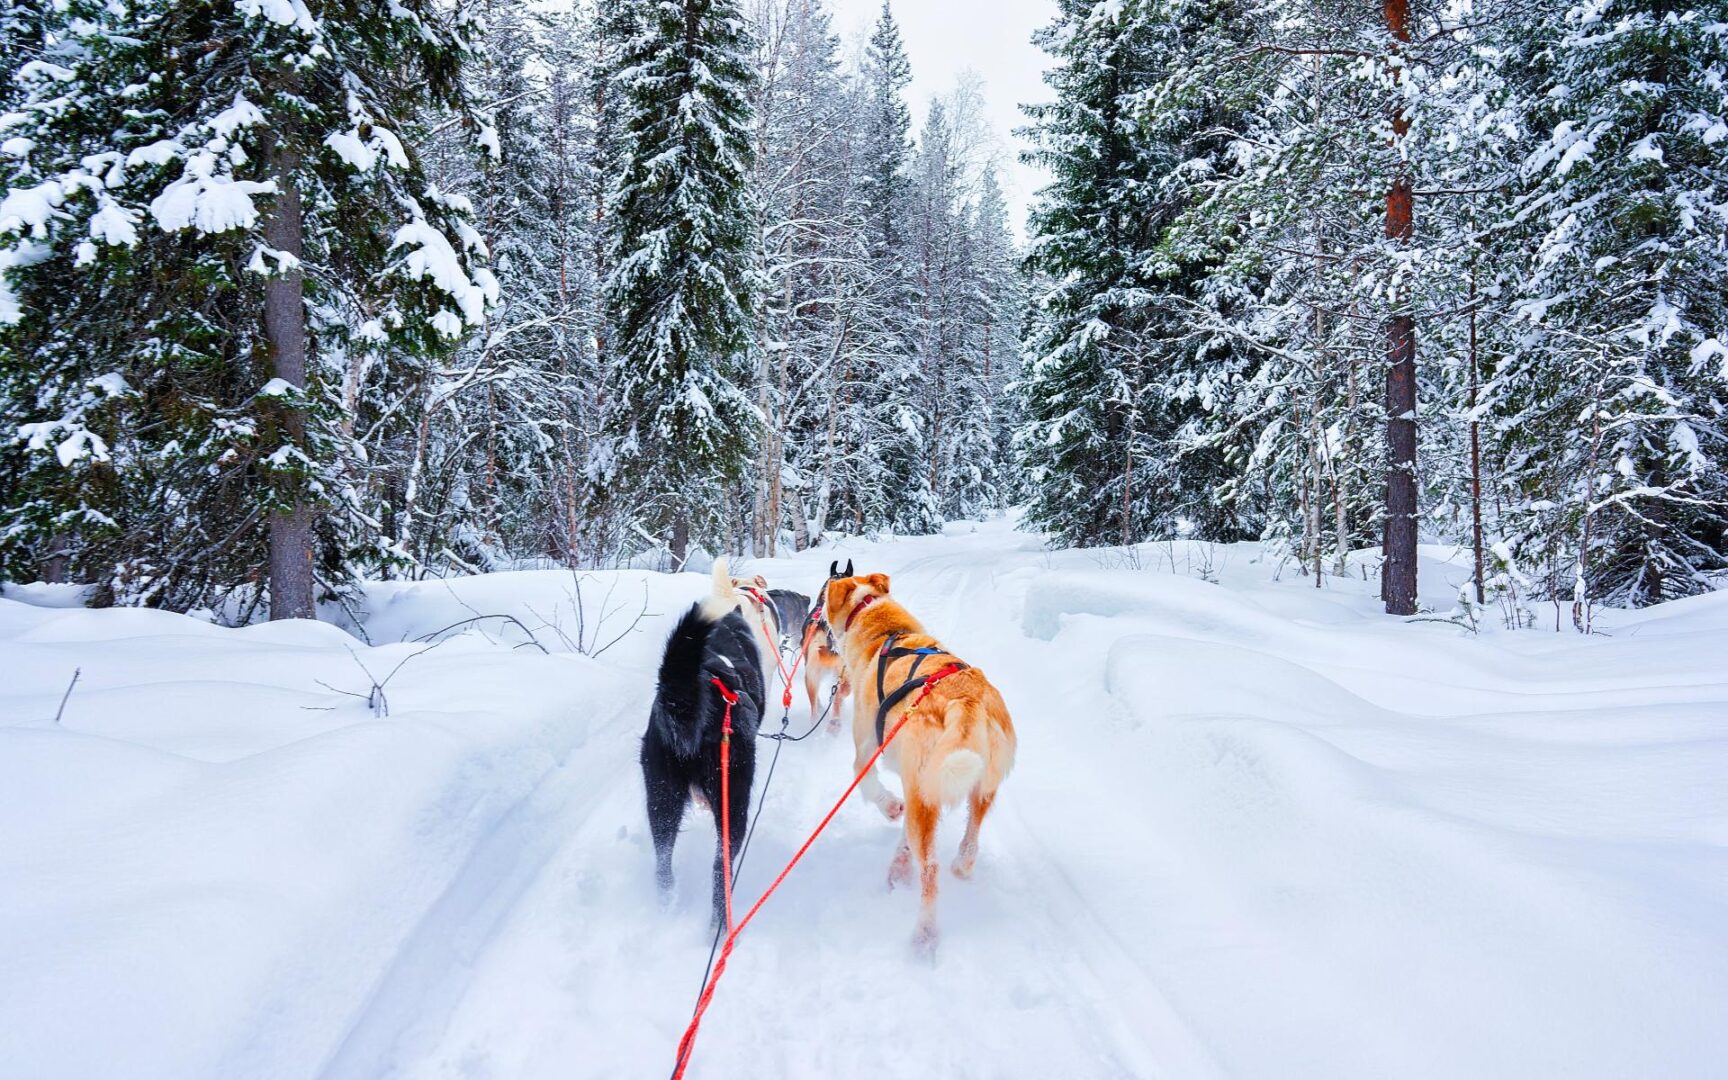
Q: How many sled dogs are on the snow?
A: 5